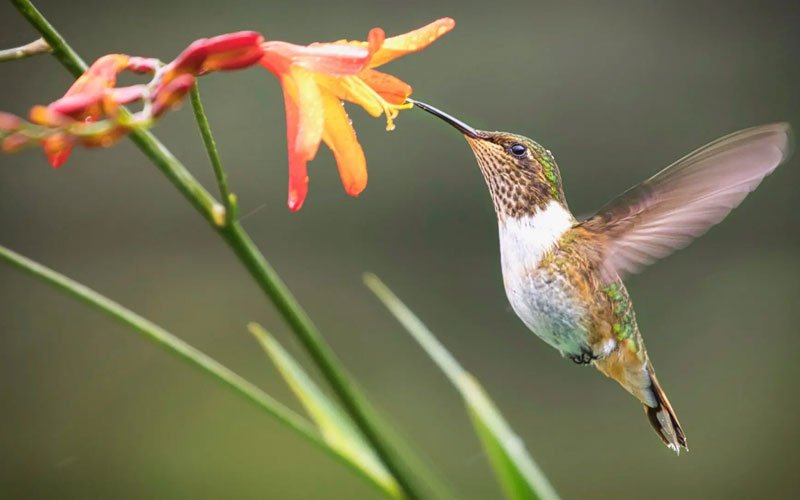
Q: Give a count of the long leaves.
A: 2